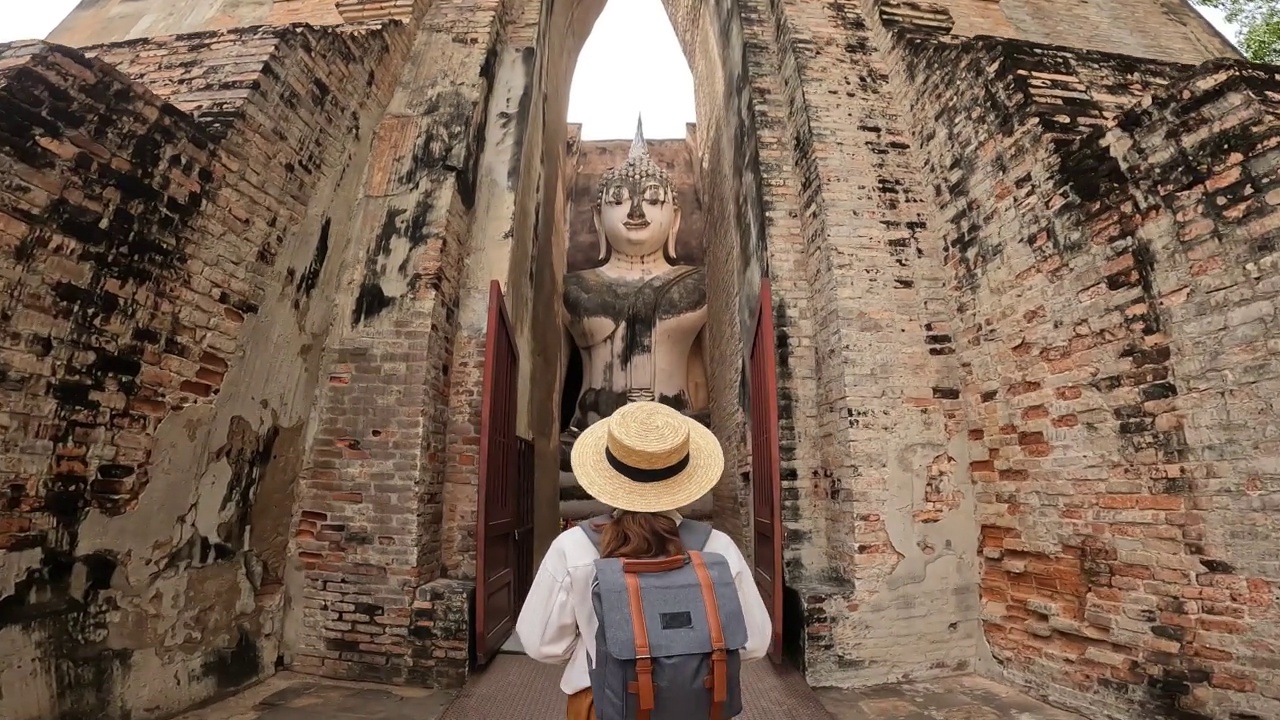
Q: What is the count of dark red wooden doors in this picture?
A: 2